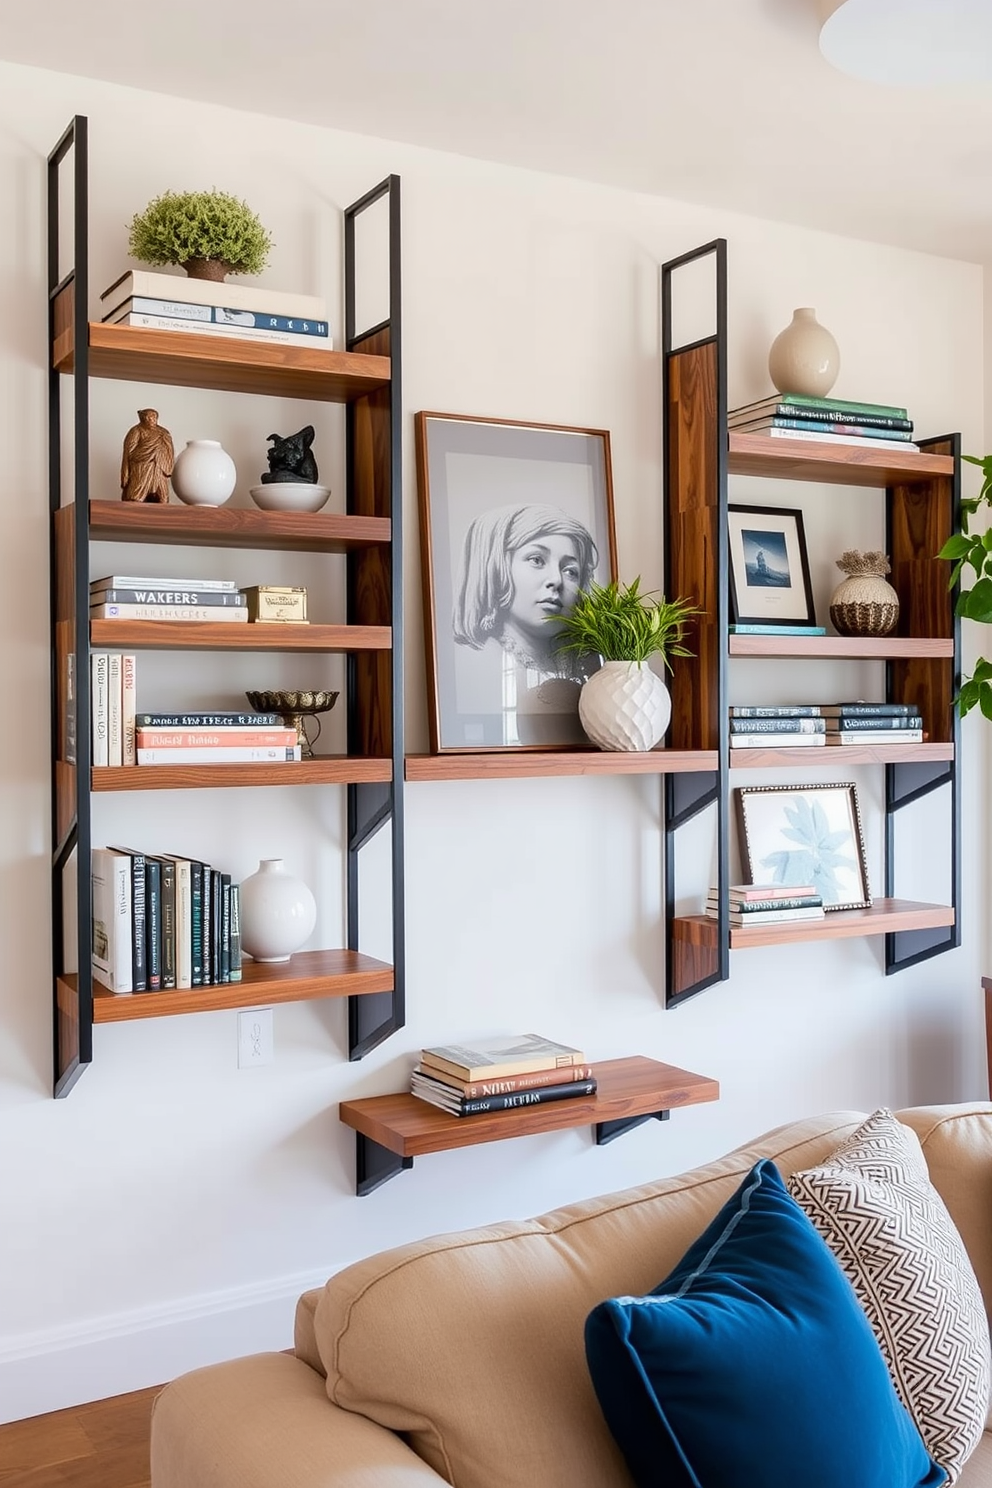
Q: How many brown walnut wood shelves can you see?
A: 11